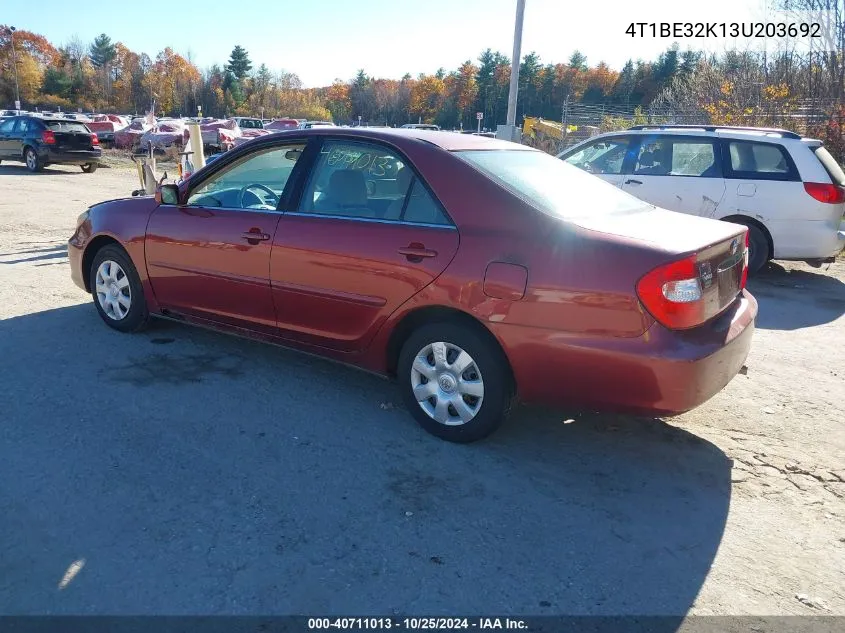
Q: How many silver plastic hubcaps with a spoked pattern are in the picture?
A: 2